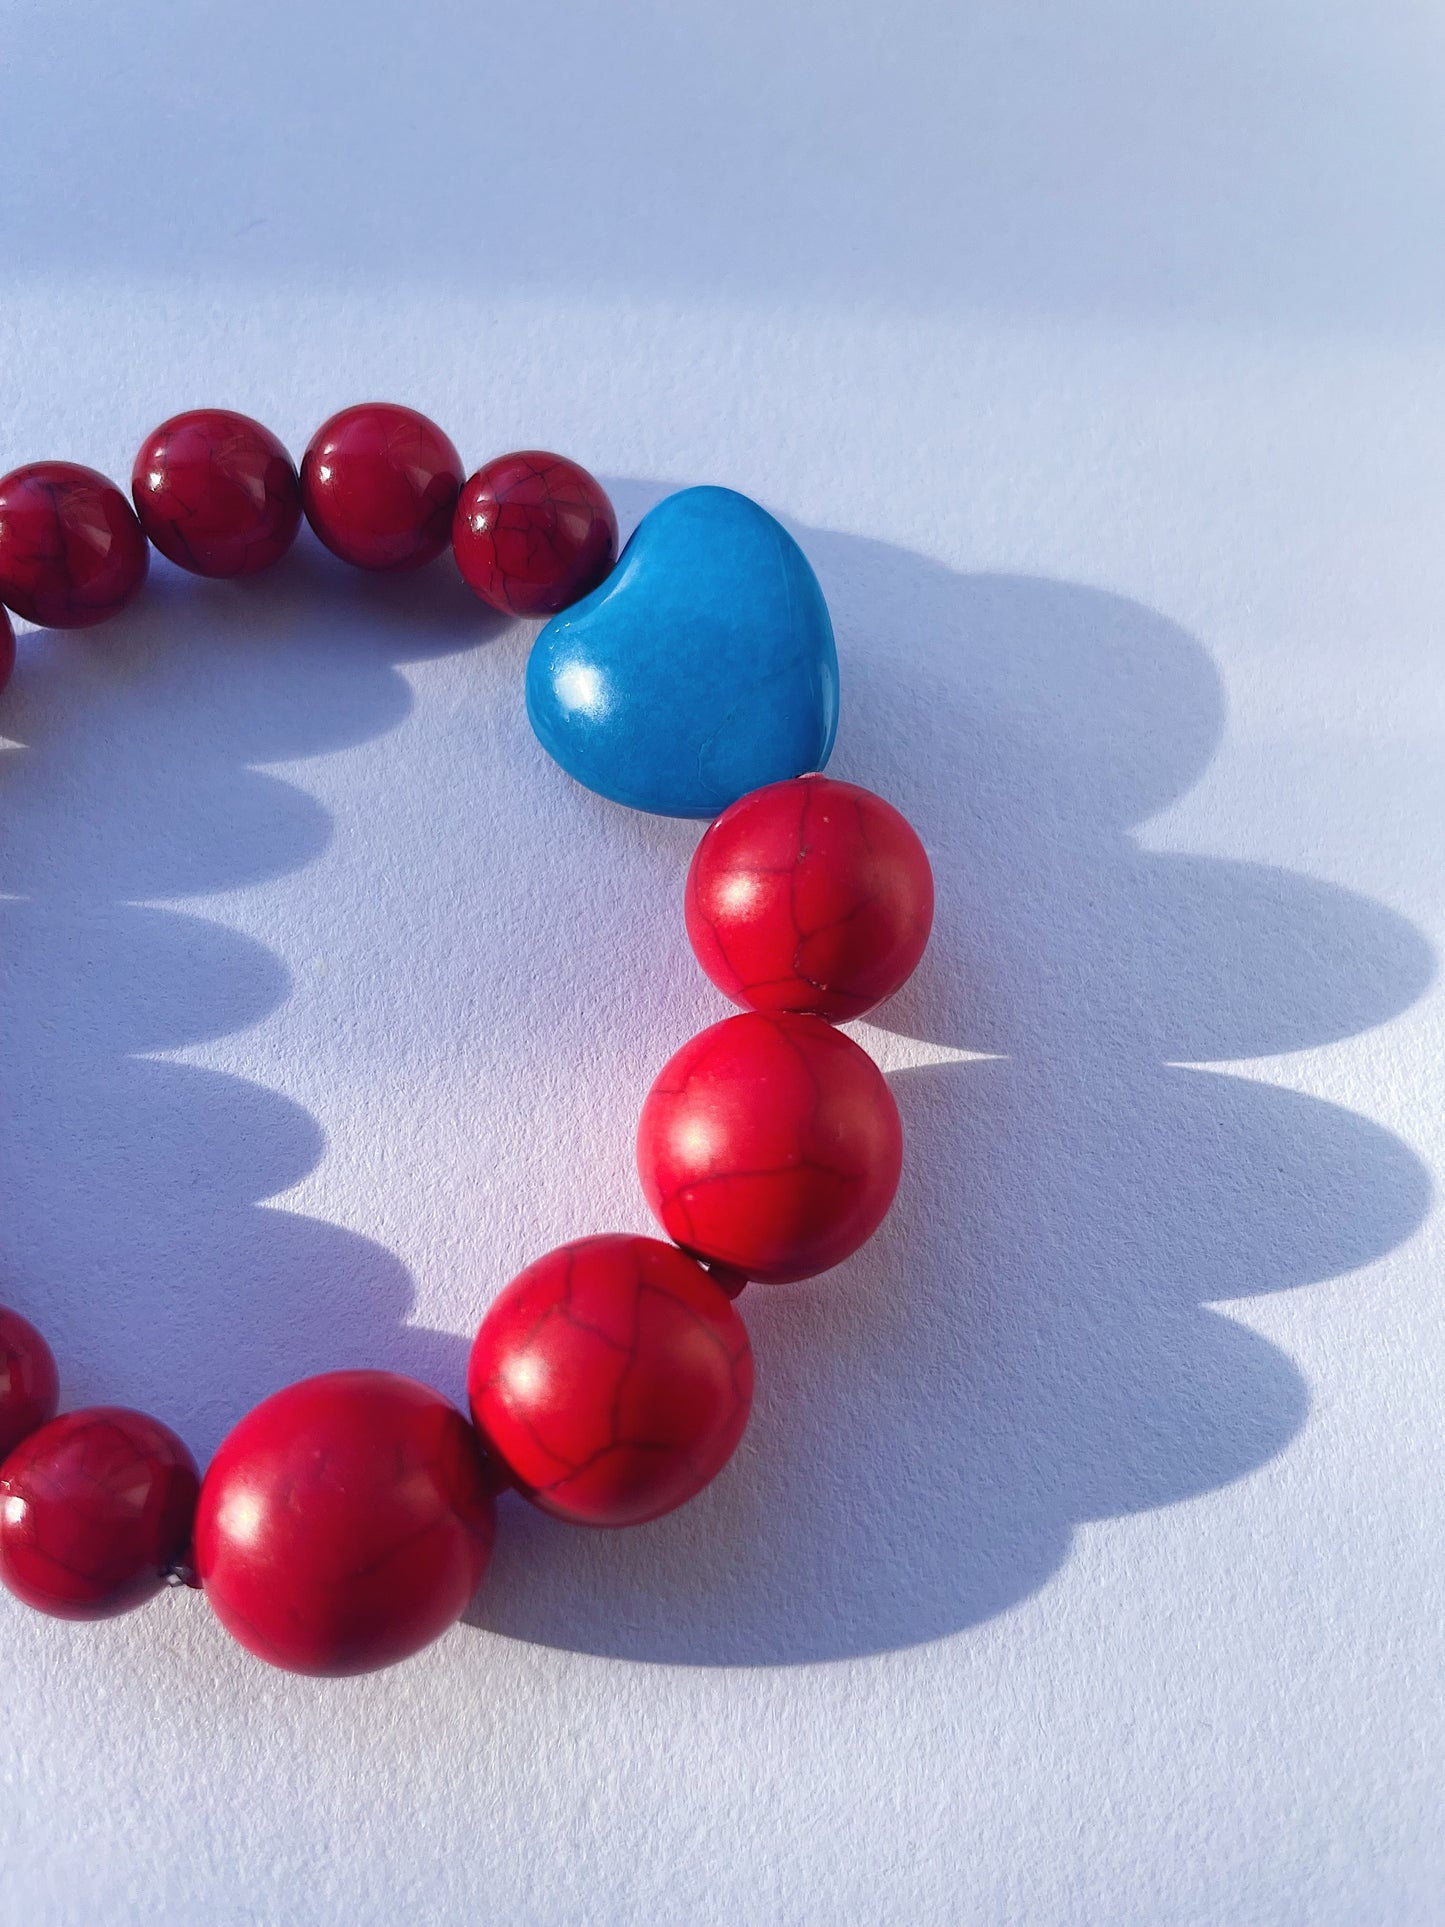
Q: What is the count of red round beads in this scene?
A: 11